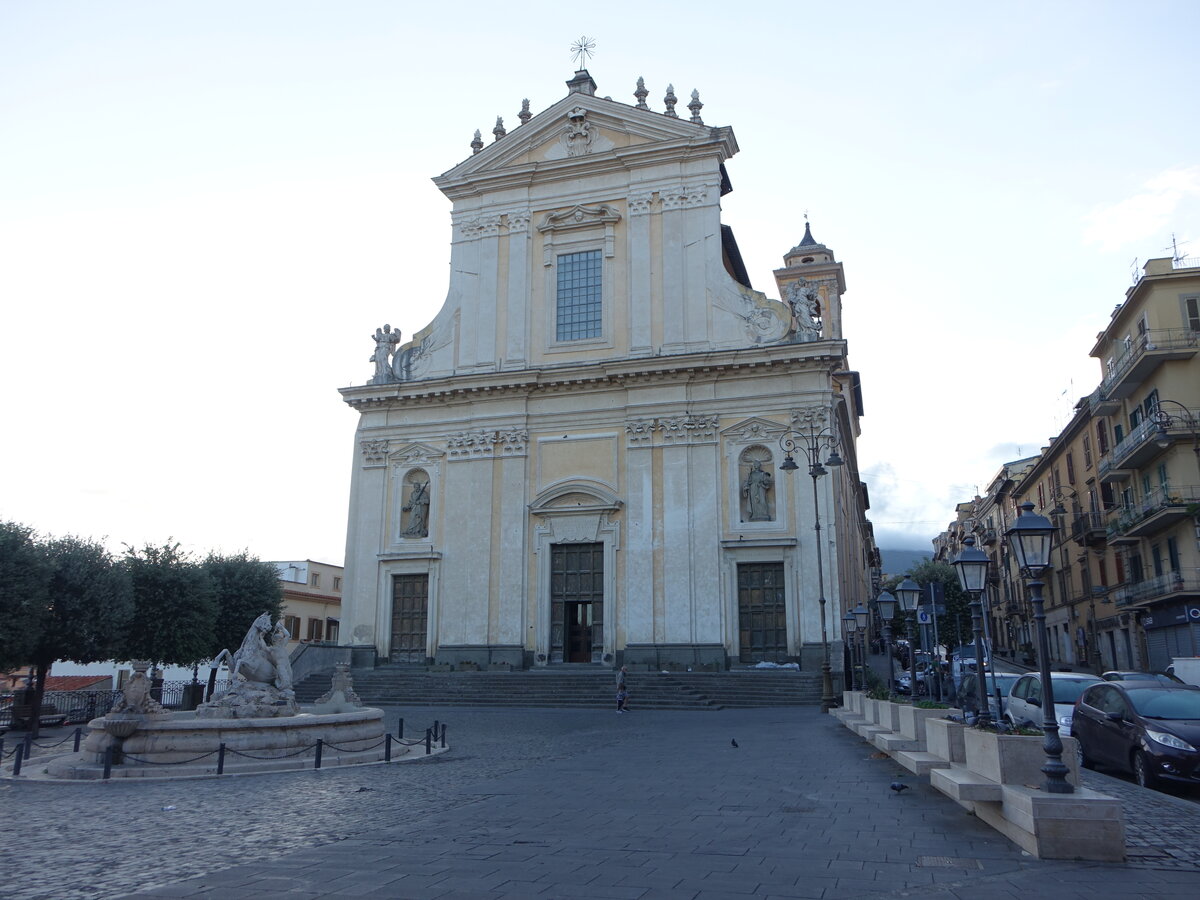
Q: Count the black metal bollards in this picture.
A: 12